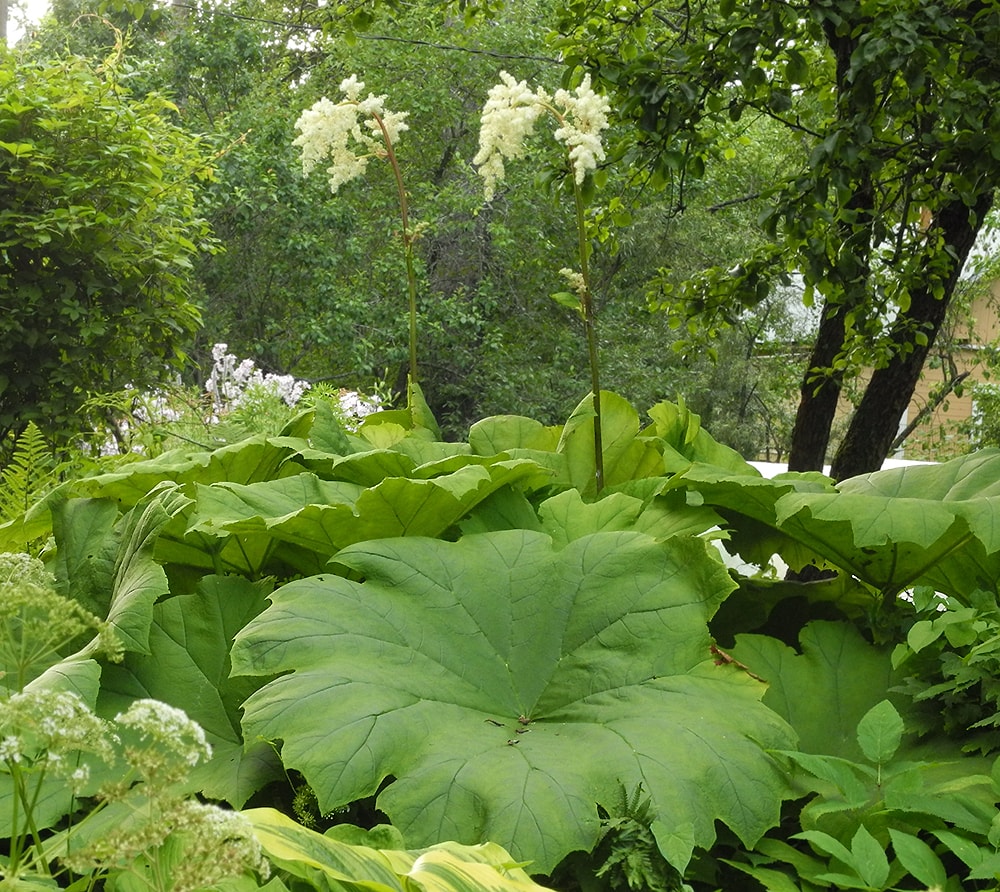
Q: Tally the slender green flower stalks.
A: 2